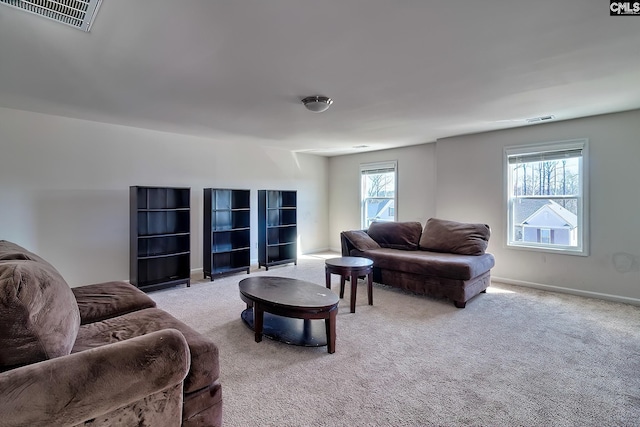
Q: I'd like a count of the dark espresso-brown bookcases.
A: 3